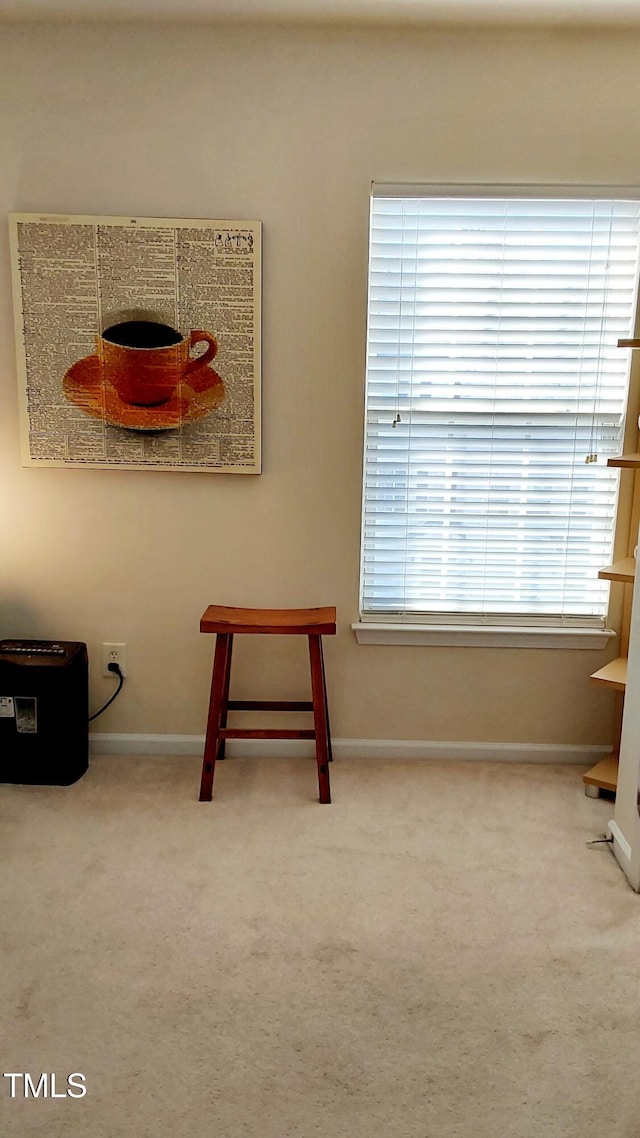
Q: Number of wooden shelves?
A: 5